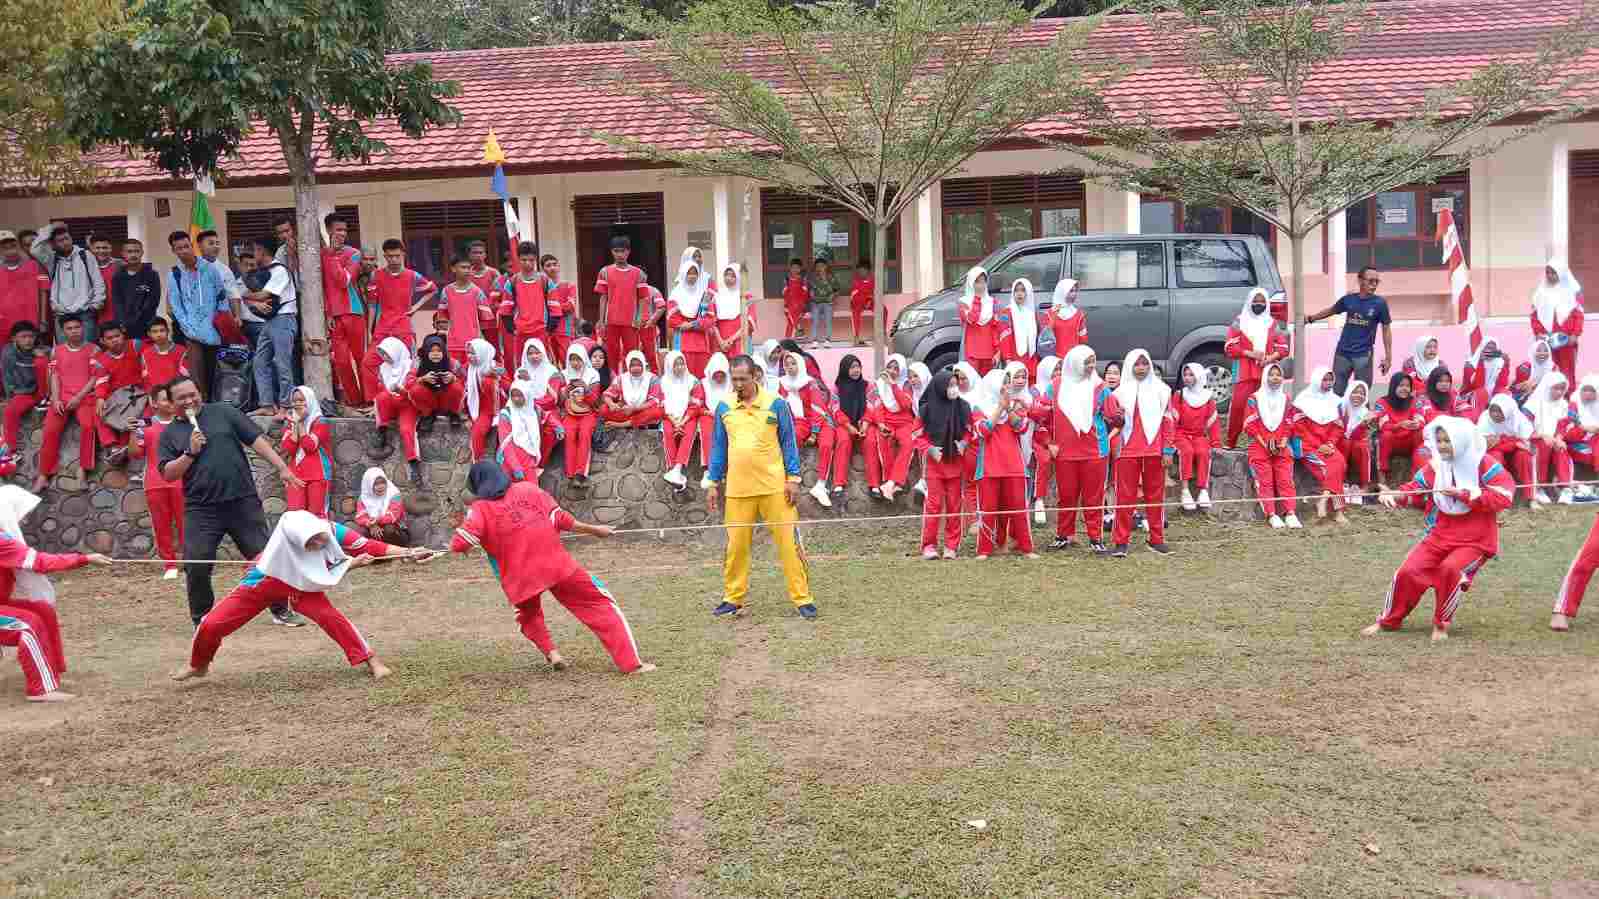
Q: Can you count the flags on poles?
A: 3